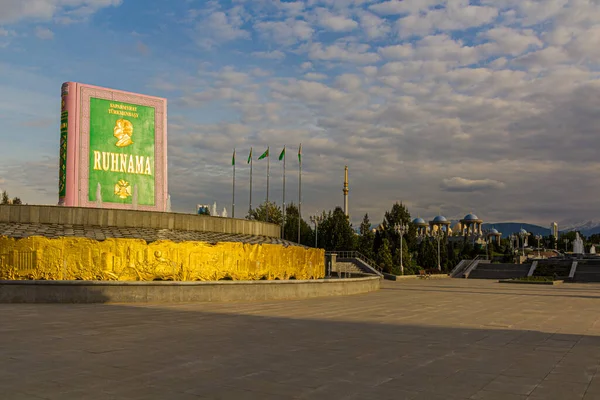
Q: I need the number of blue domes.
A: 5